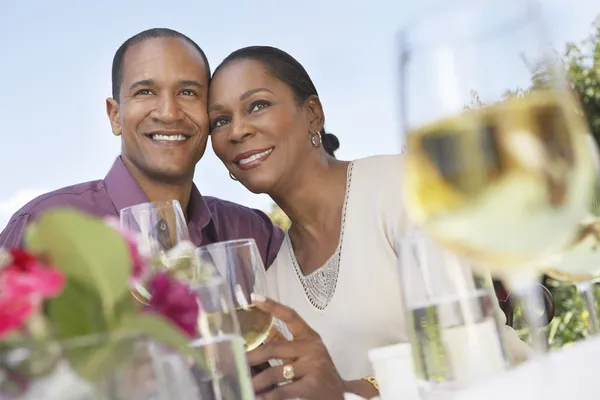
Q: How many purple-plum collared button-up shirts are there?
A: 1